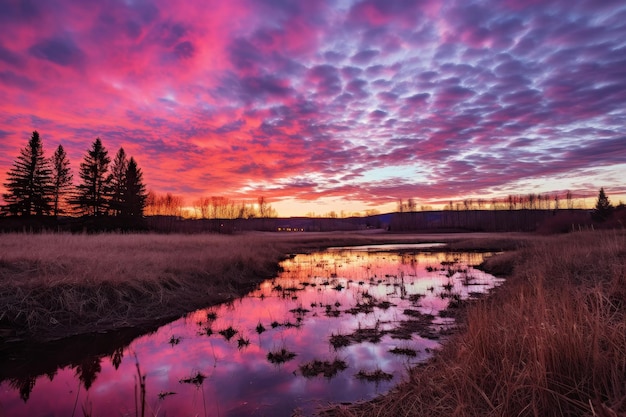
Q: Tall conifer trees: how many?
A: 5